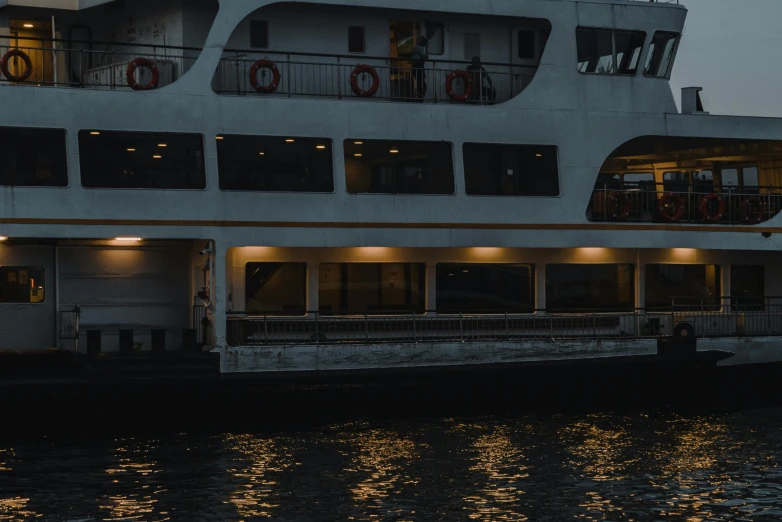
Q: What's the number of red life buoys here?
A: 9